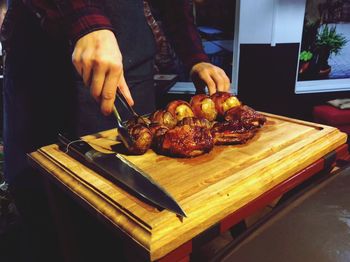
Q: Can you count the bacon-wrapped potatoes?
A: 5